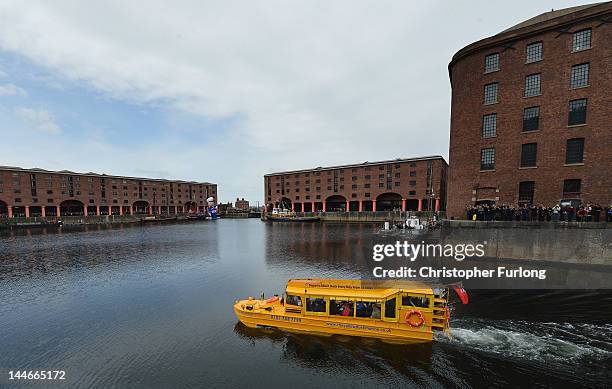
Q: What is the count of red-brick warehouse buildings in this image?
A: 3